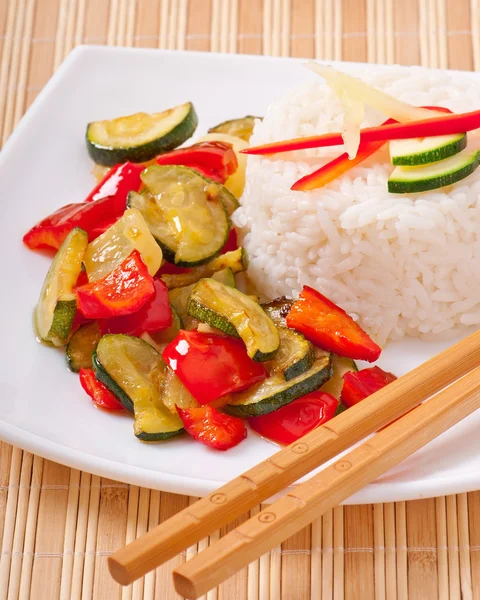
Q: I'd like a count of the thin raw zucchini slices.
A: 2